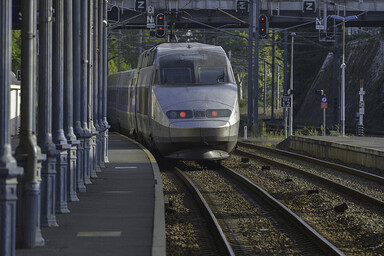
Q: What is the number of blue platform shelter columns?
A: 11